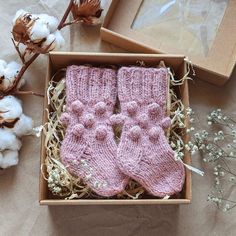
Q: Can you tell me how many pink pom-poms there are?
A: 14